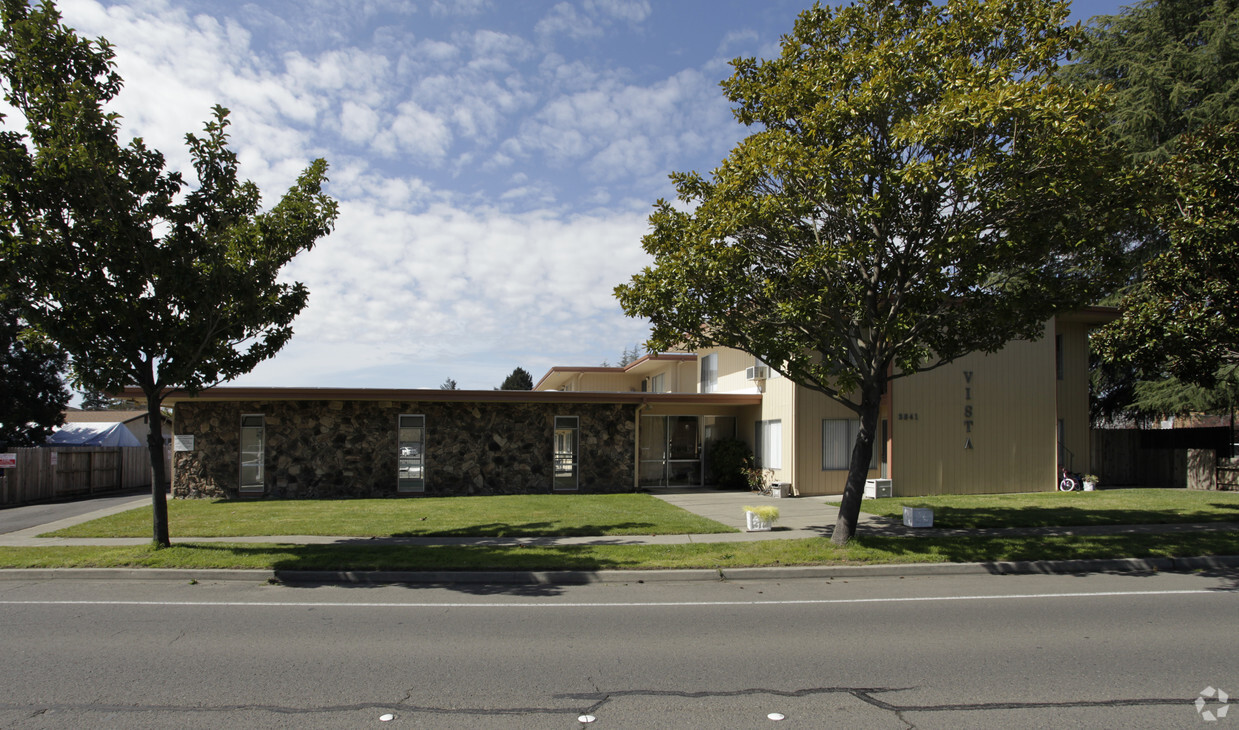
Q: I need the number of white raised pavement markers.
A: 3